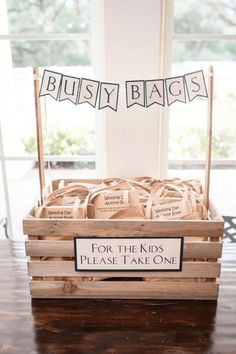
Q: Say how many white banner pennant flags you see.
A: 8